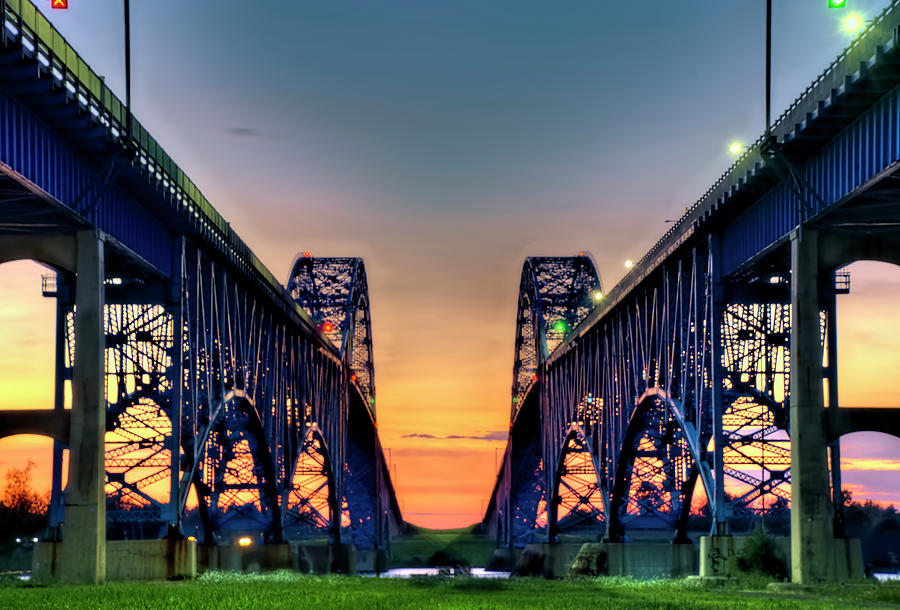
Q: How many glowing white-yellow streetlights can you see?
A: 4